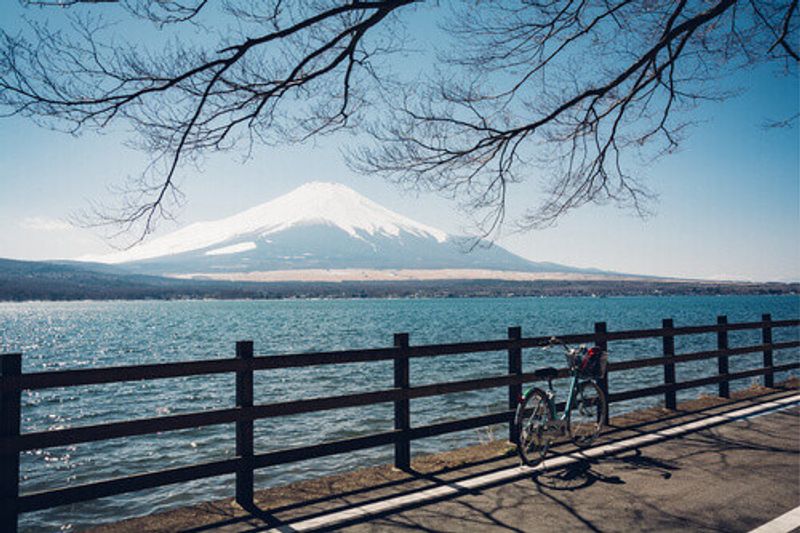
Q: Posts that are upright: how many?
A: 8